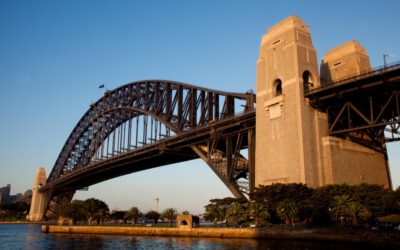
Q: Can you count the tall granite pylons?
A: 3